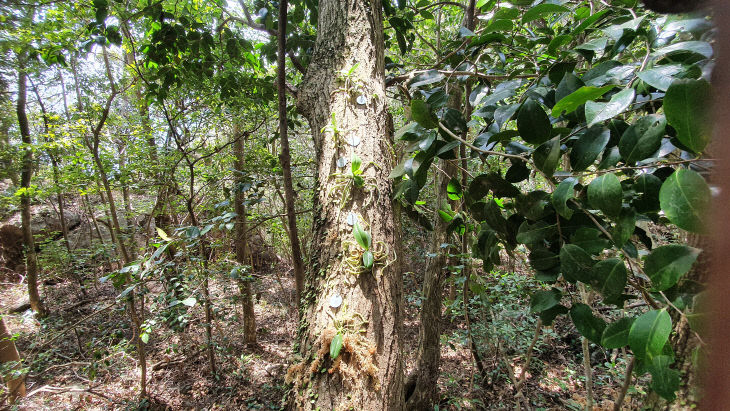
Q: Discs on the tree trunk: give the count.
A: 5